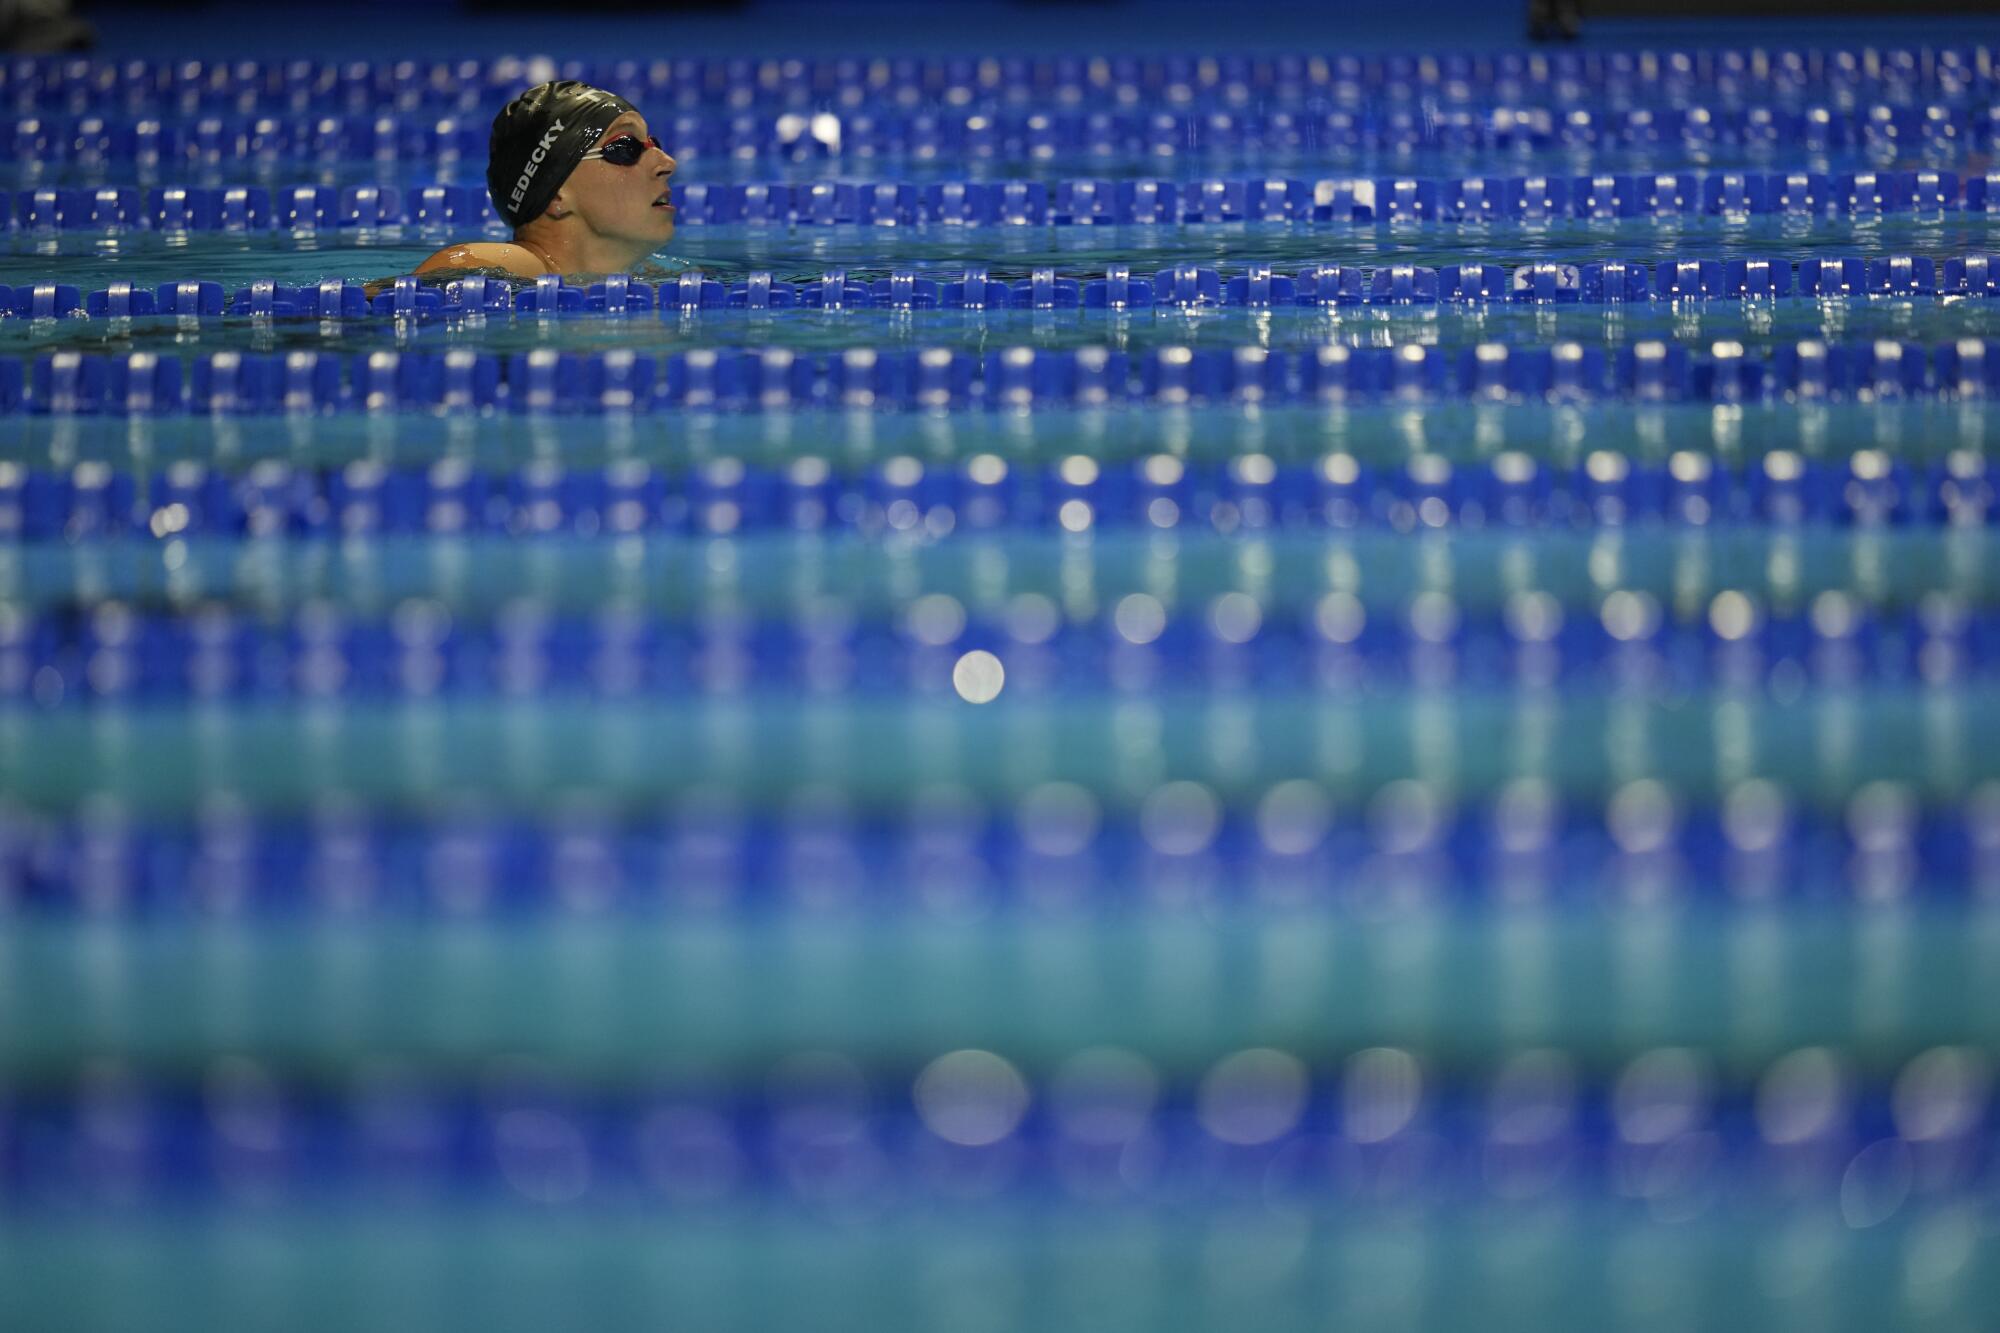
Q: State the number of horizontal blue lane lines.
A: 9